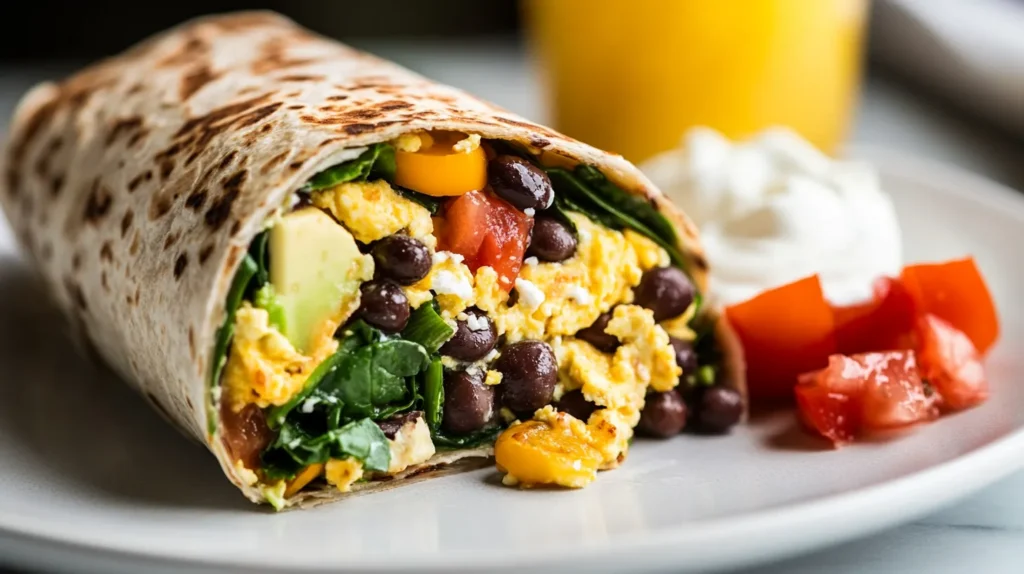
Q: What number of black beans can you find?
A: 13